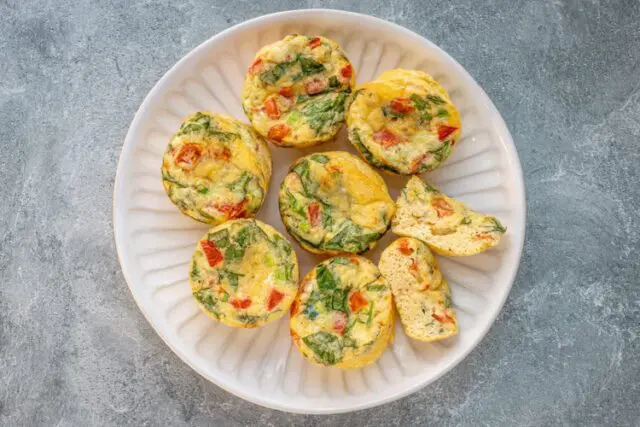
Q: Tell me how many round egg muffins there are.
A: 6